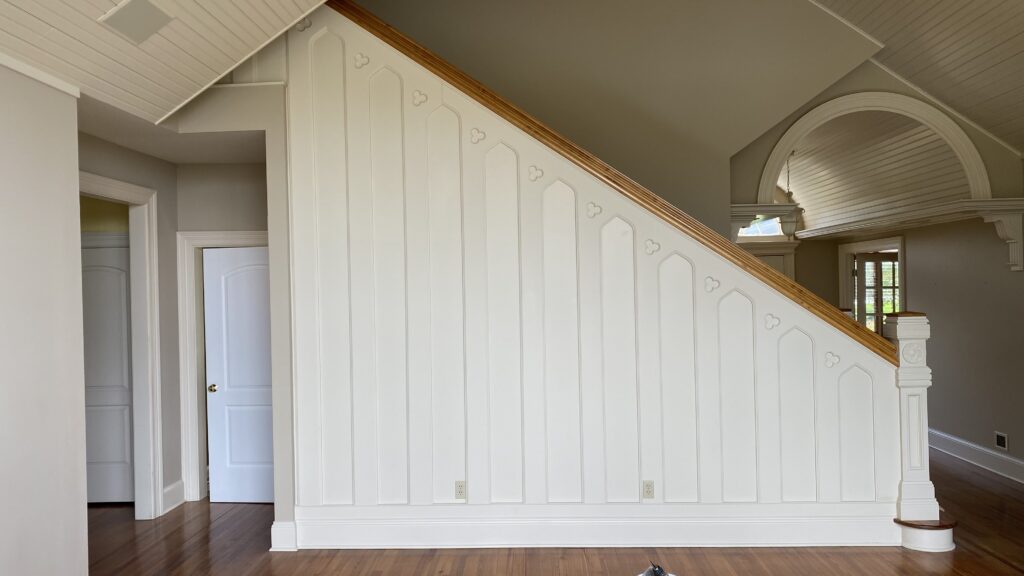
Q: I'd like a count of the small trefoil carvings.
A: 10